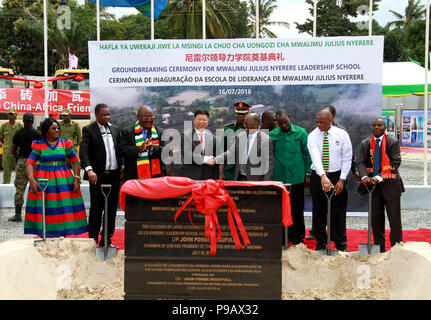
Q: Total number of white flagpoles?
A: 8